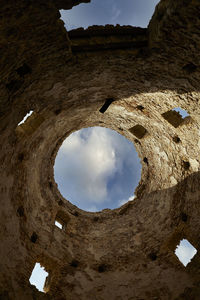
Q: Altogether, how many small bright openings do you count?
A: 5